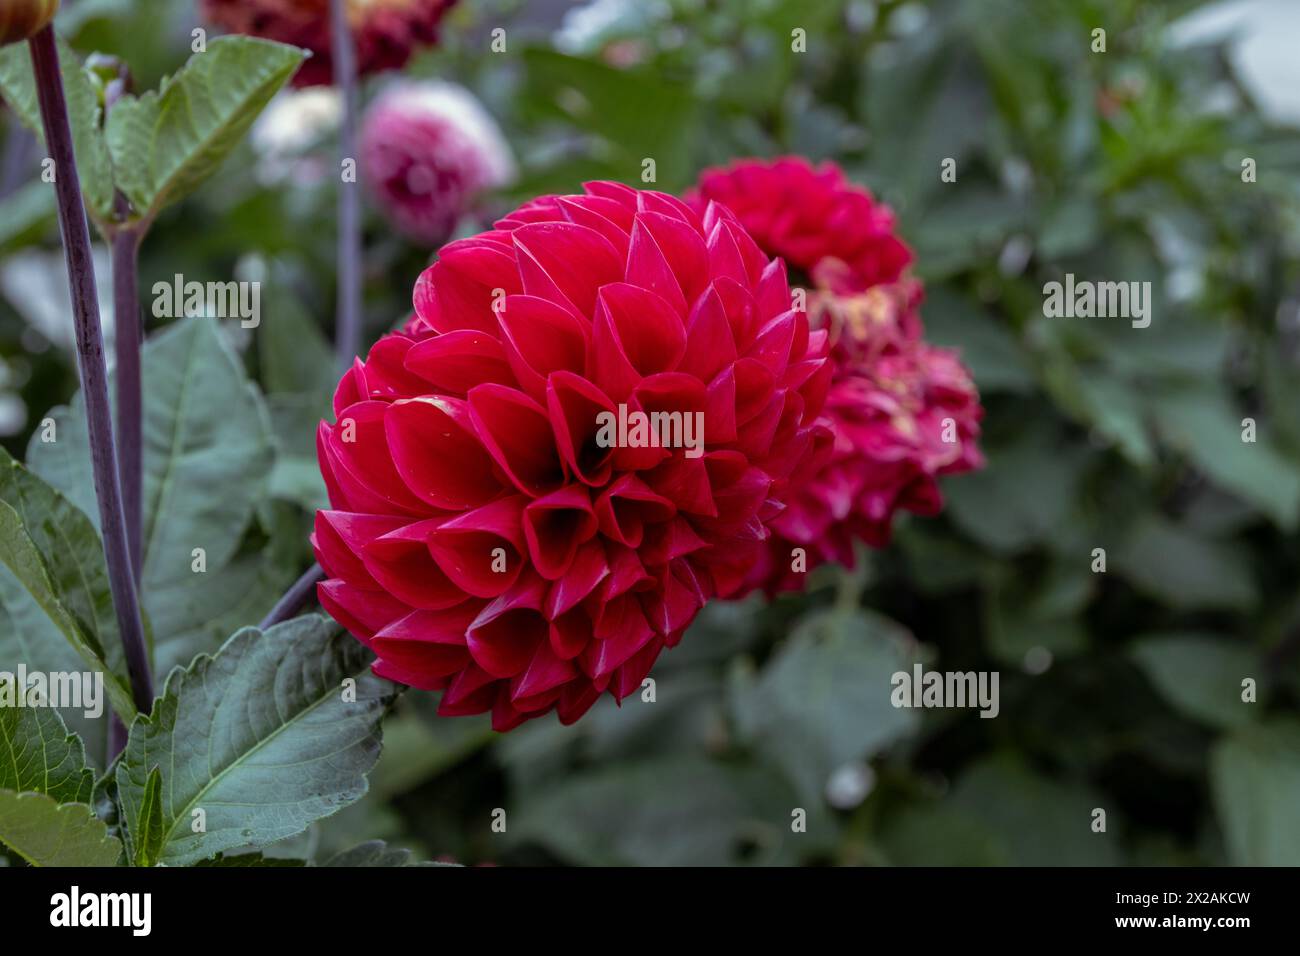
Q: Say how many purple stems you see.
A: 4